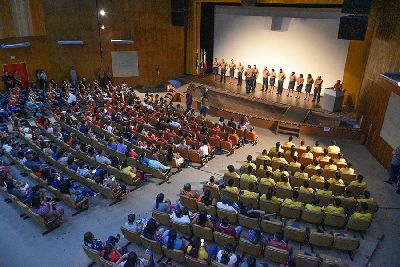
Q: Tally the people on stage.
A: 14